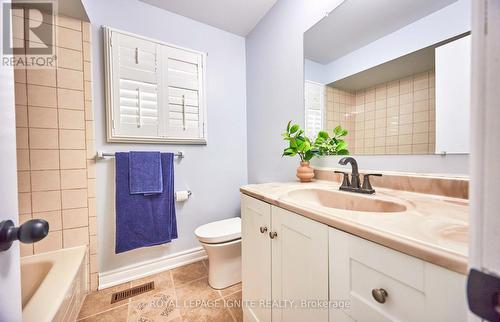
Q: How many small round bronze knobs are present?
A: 3